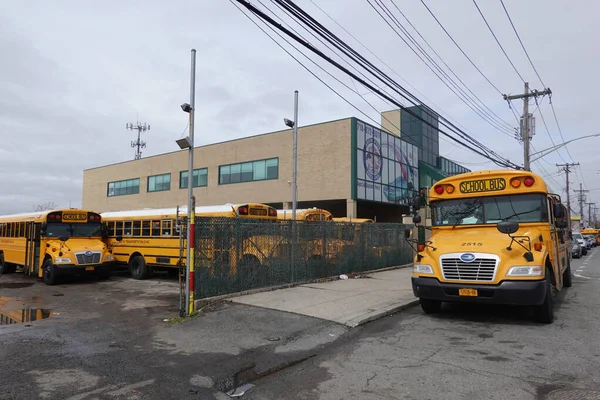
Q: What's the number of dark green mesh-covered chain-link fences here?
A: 1